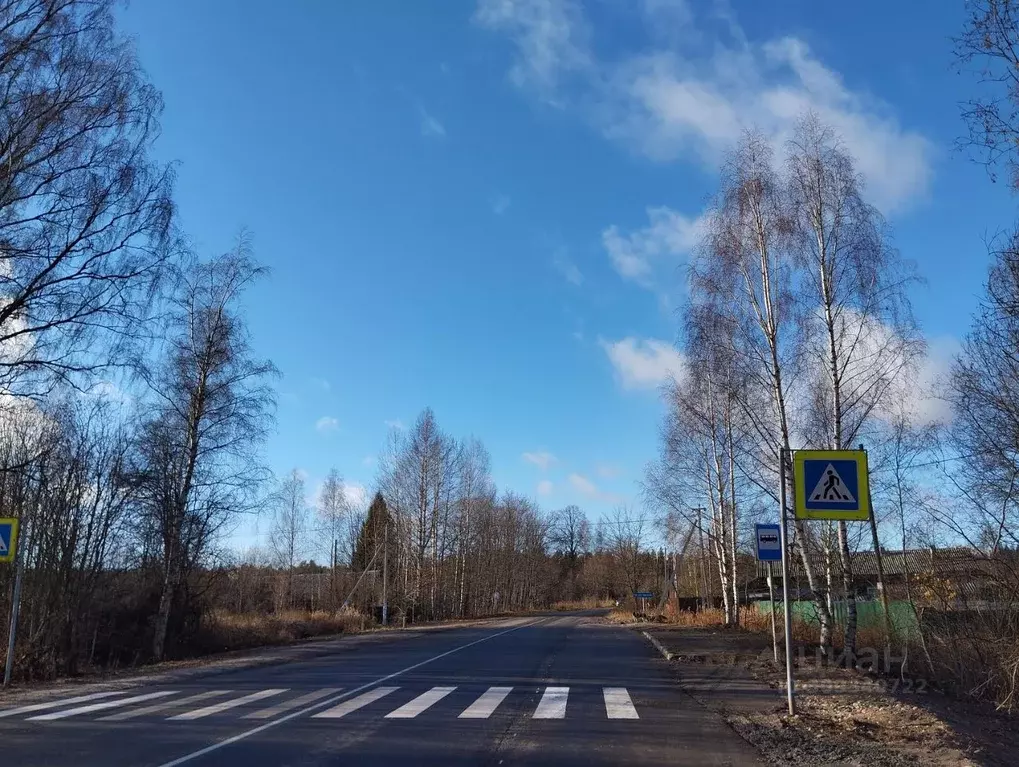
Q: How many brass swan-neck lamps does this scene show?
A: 0